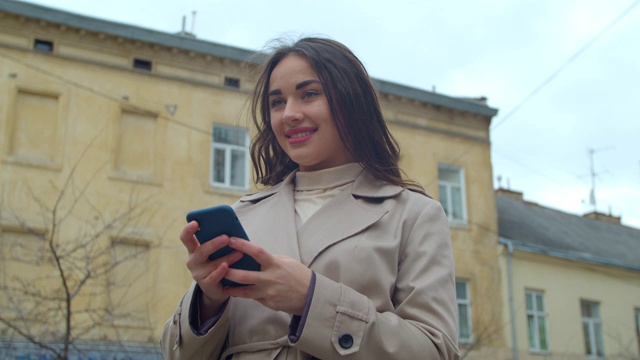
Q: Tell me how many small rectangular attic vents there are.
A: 3